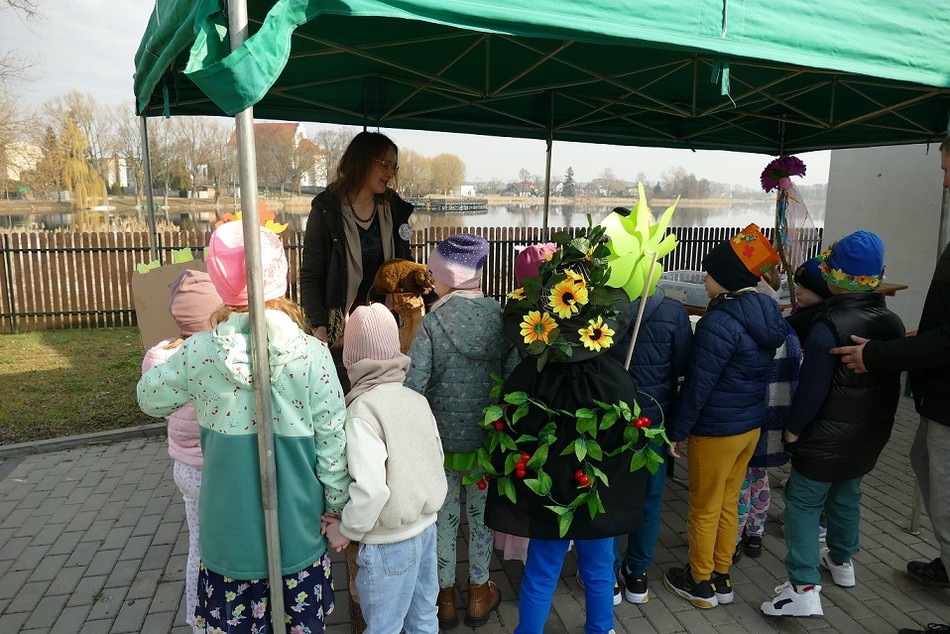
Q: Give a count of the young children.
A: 11